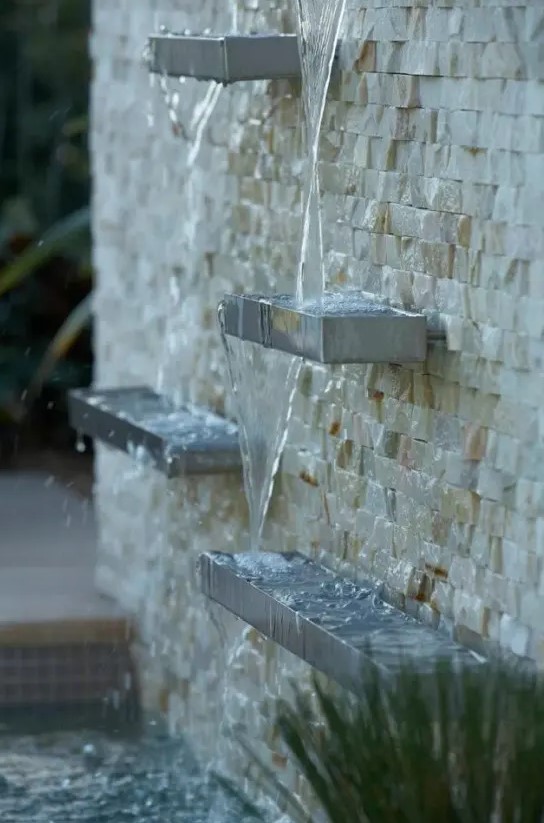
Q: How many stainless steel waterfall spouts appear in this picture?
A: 4